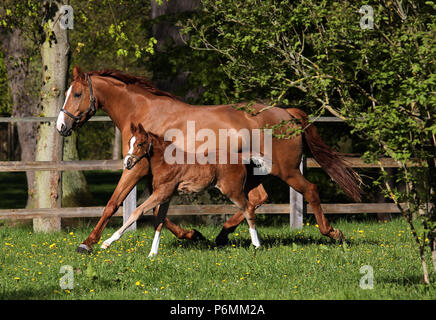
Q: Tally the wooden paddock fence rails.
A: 3